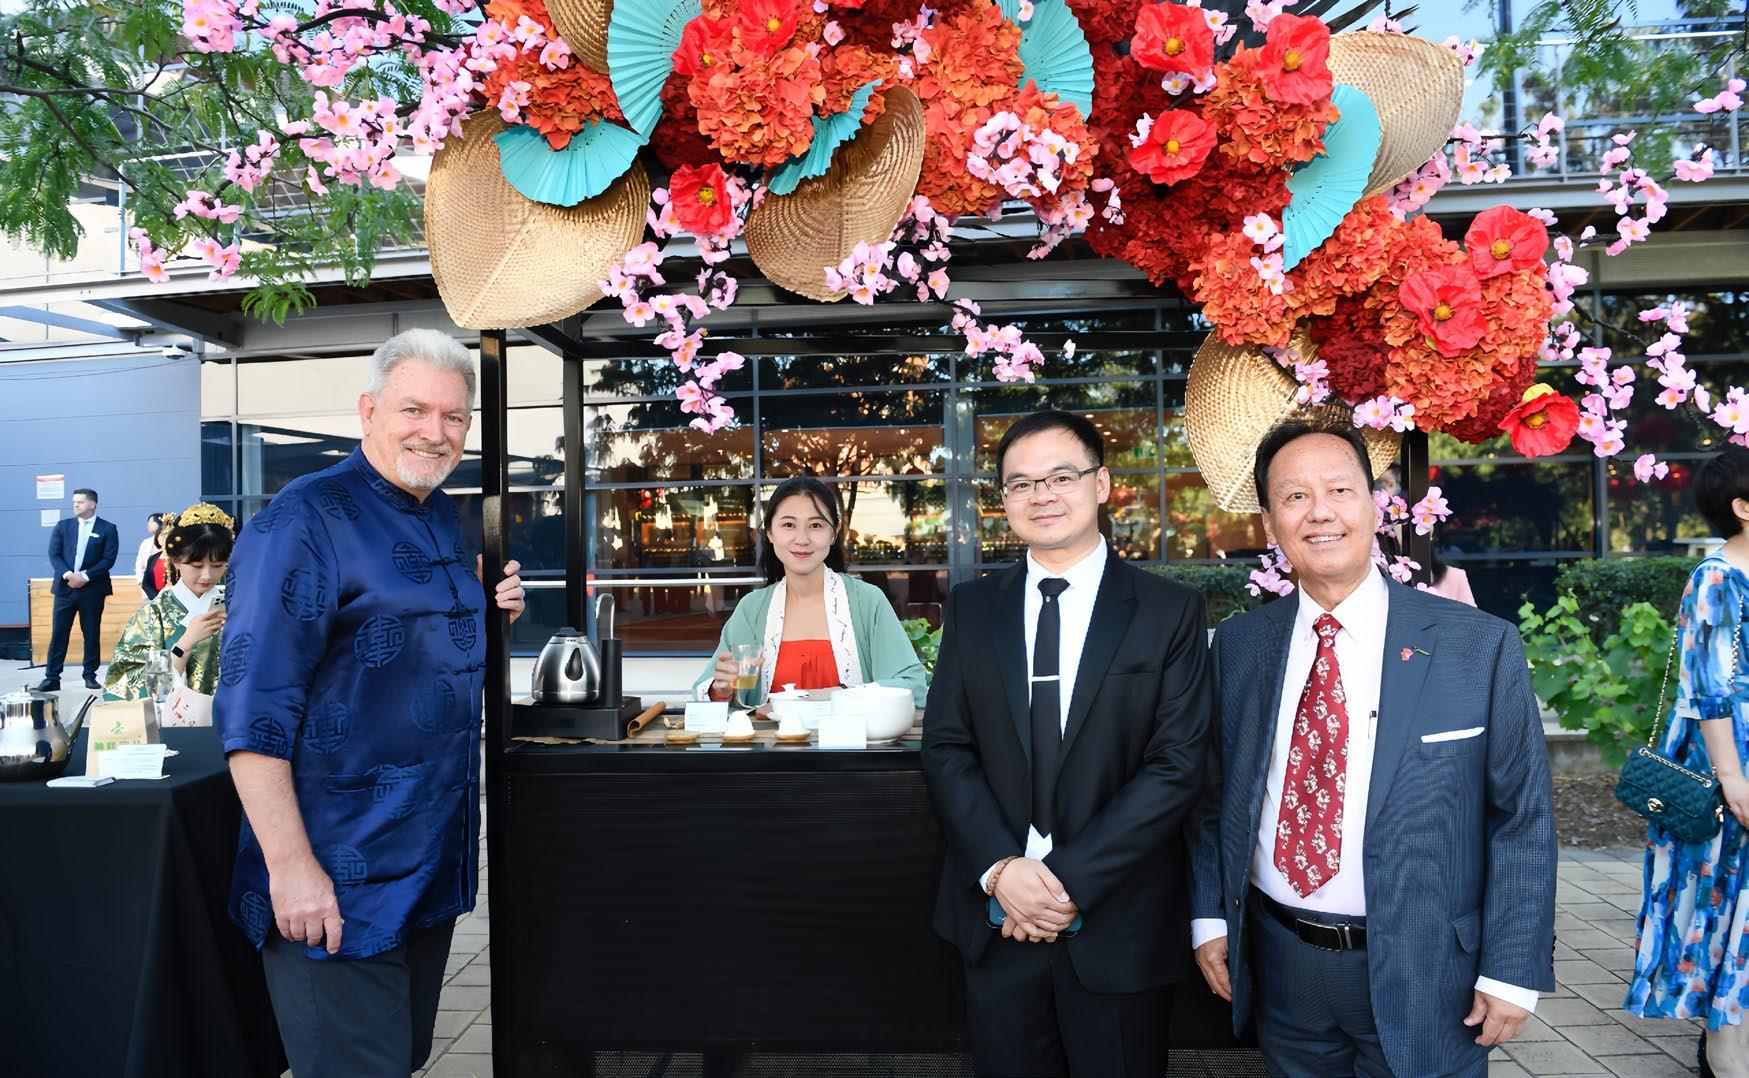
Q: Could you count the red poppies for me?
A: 9